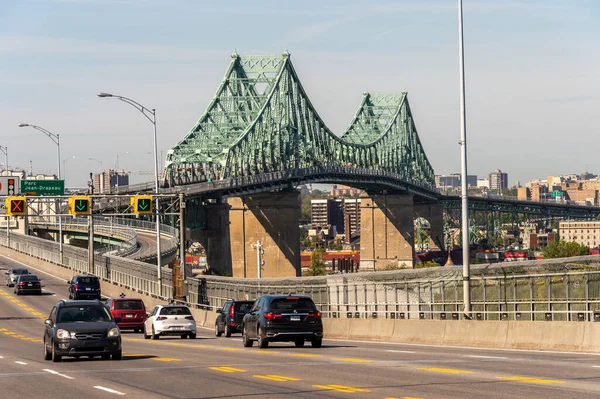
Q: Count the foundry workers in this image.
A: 0